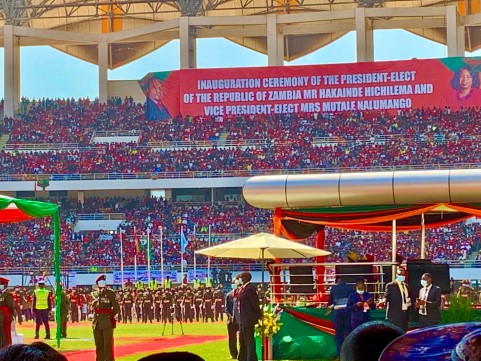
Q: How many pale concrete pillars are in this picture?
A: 6